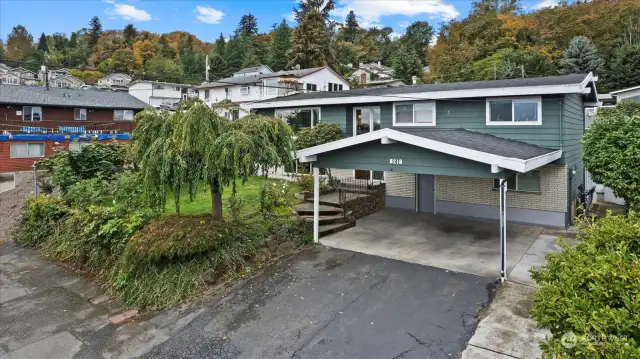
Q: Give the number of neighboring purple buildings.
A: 0